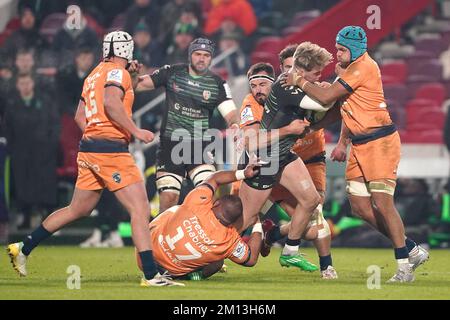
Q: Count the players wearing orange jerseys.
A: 5